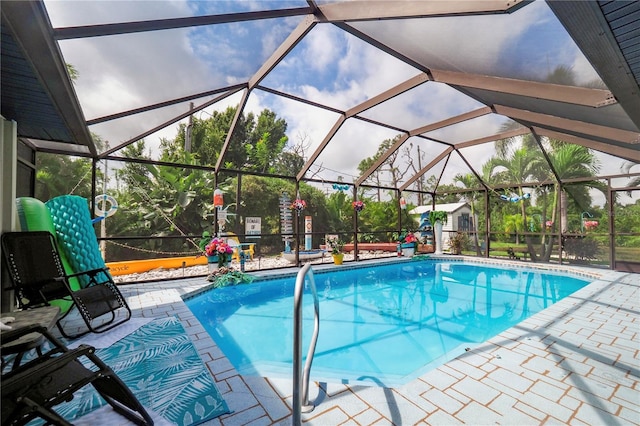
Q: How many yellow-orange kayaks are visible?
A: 1